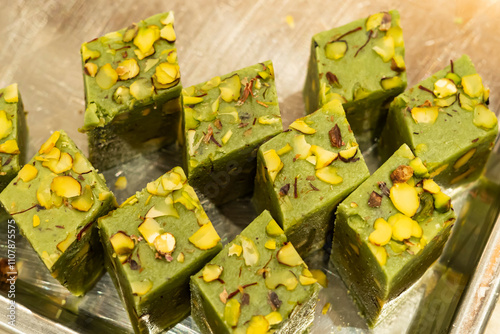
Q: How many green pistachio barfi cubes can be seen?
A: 10